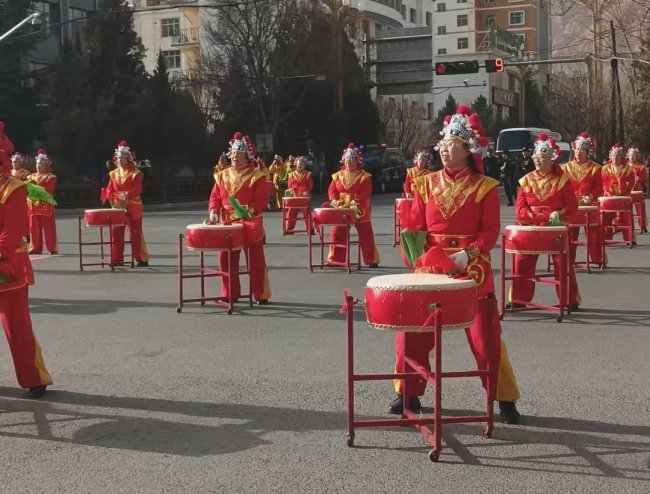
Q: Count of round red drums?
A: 10